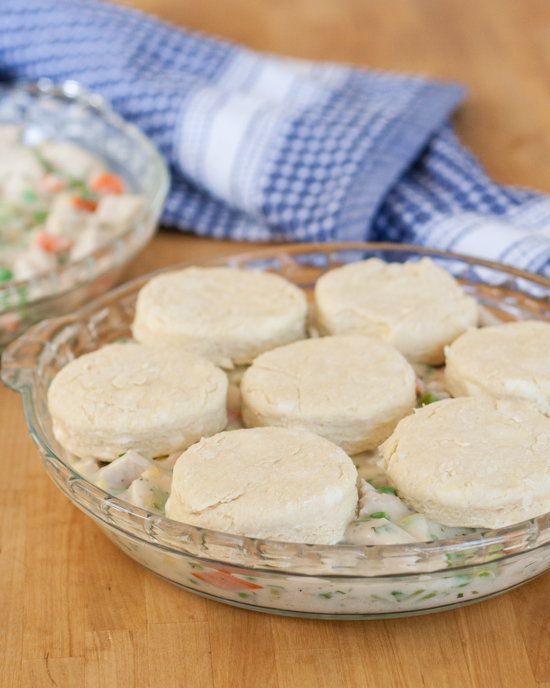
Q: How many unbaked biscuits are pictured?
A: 7